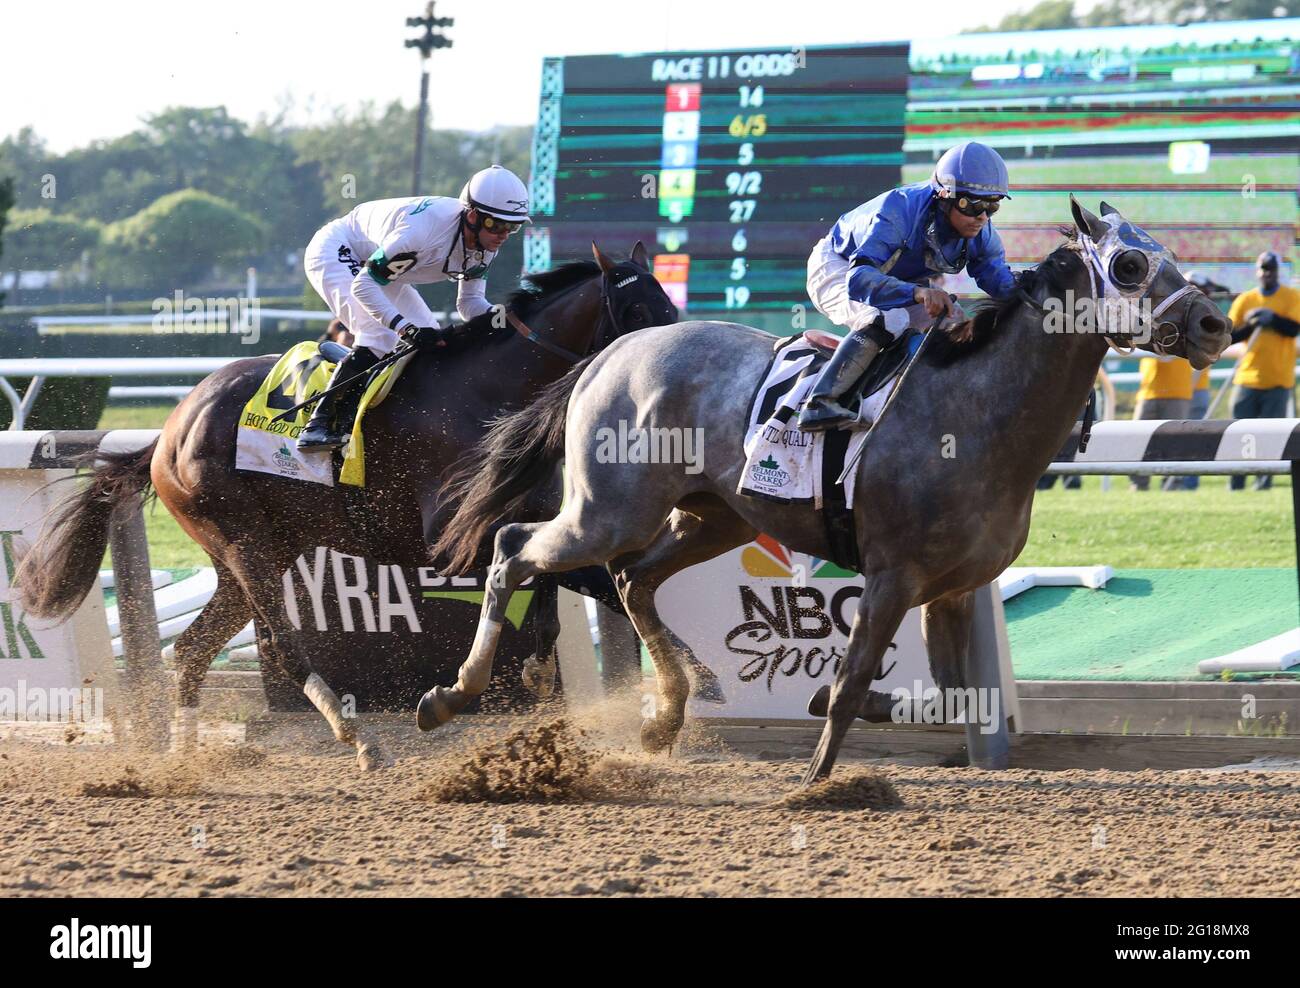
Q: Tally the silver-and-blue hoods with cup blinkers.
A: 1